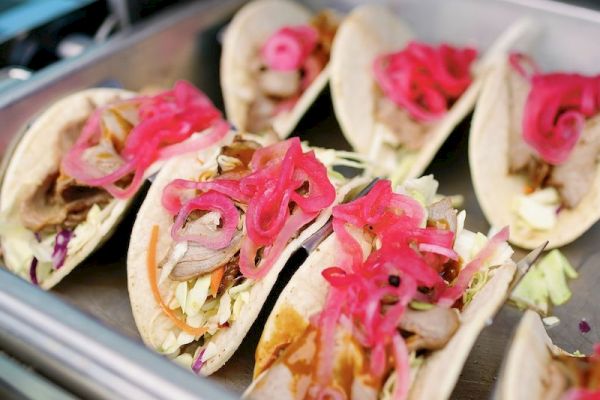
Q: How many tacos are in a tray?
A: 7